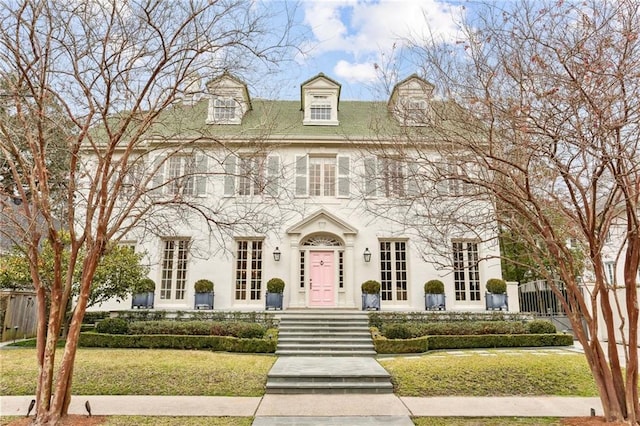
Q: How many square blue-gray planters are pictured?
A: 6